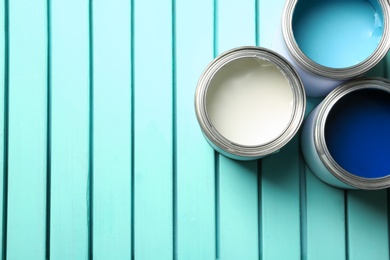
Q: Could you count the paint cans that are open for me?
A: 3